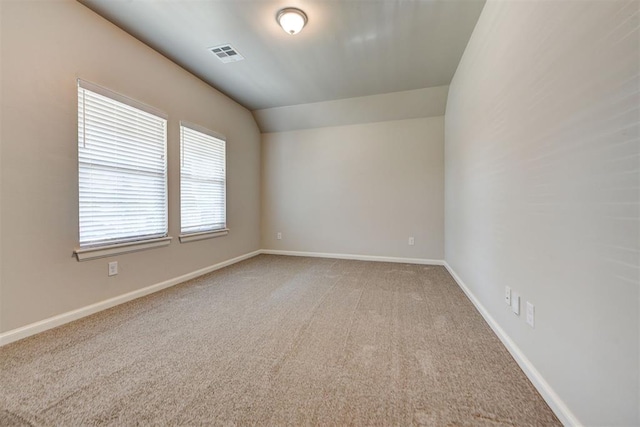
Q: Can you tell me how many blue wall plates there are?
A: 0